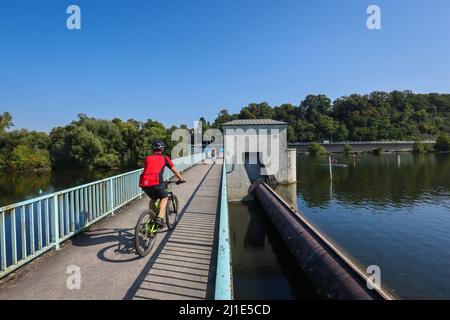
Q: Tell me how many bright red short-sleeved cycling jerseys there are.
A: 1